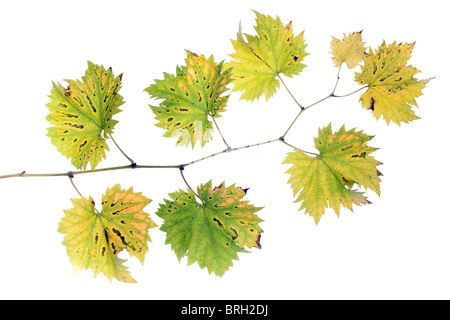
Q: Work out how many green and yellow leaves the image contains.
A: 8